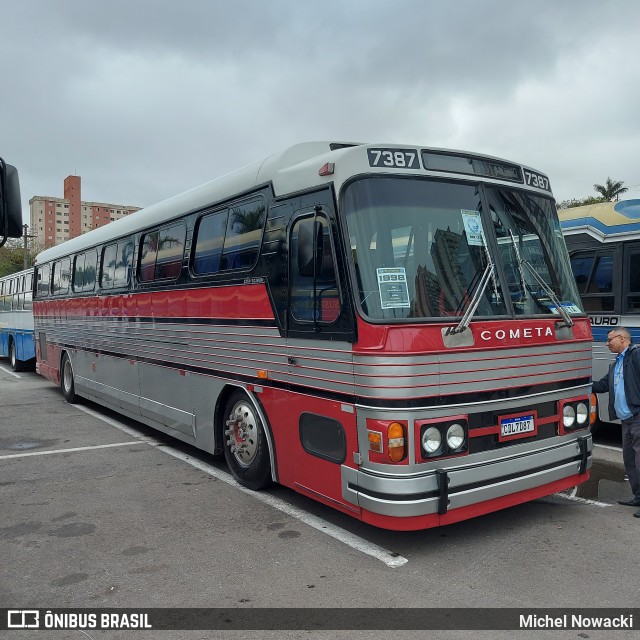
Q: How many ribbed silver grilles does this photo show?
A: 1